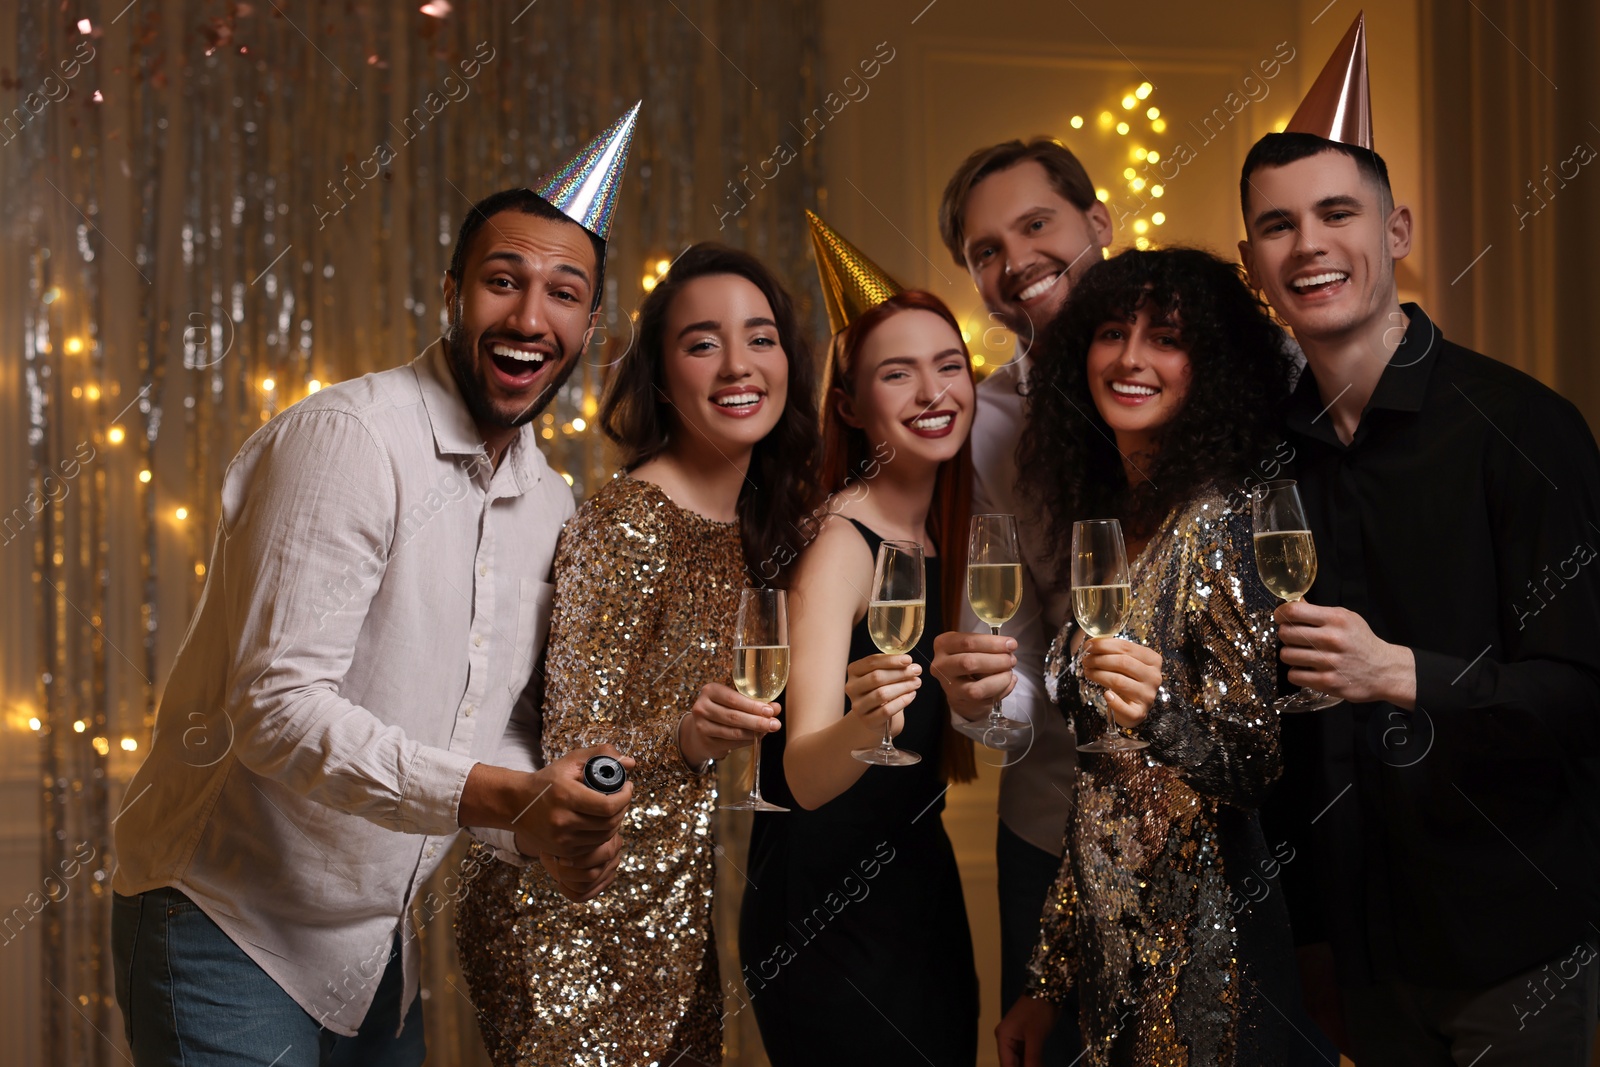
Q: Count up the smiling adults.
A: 6